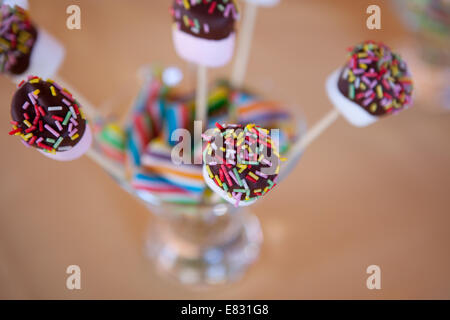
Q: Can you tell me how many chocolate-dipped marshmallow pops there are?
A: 5